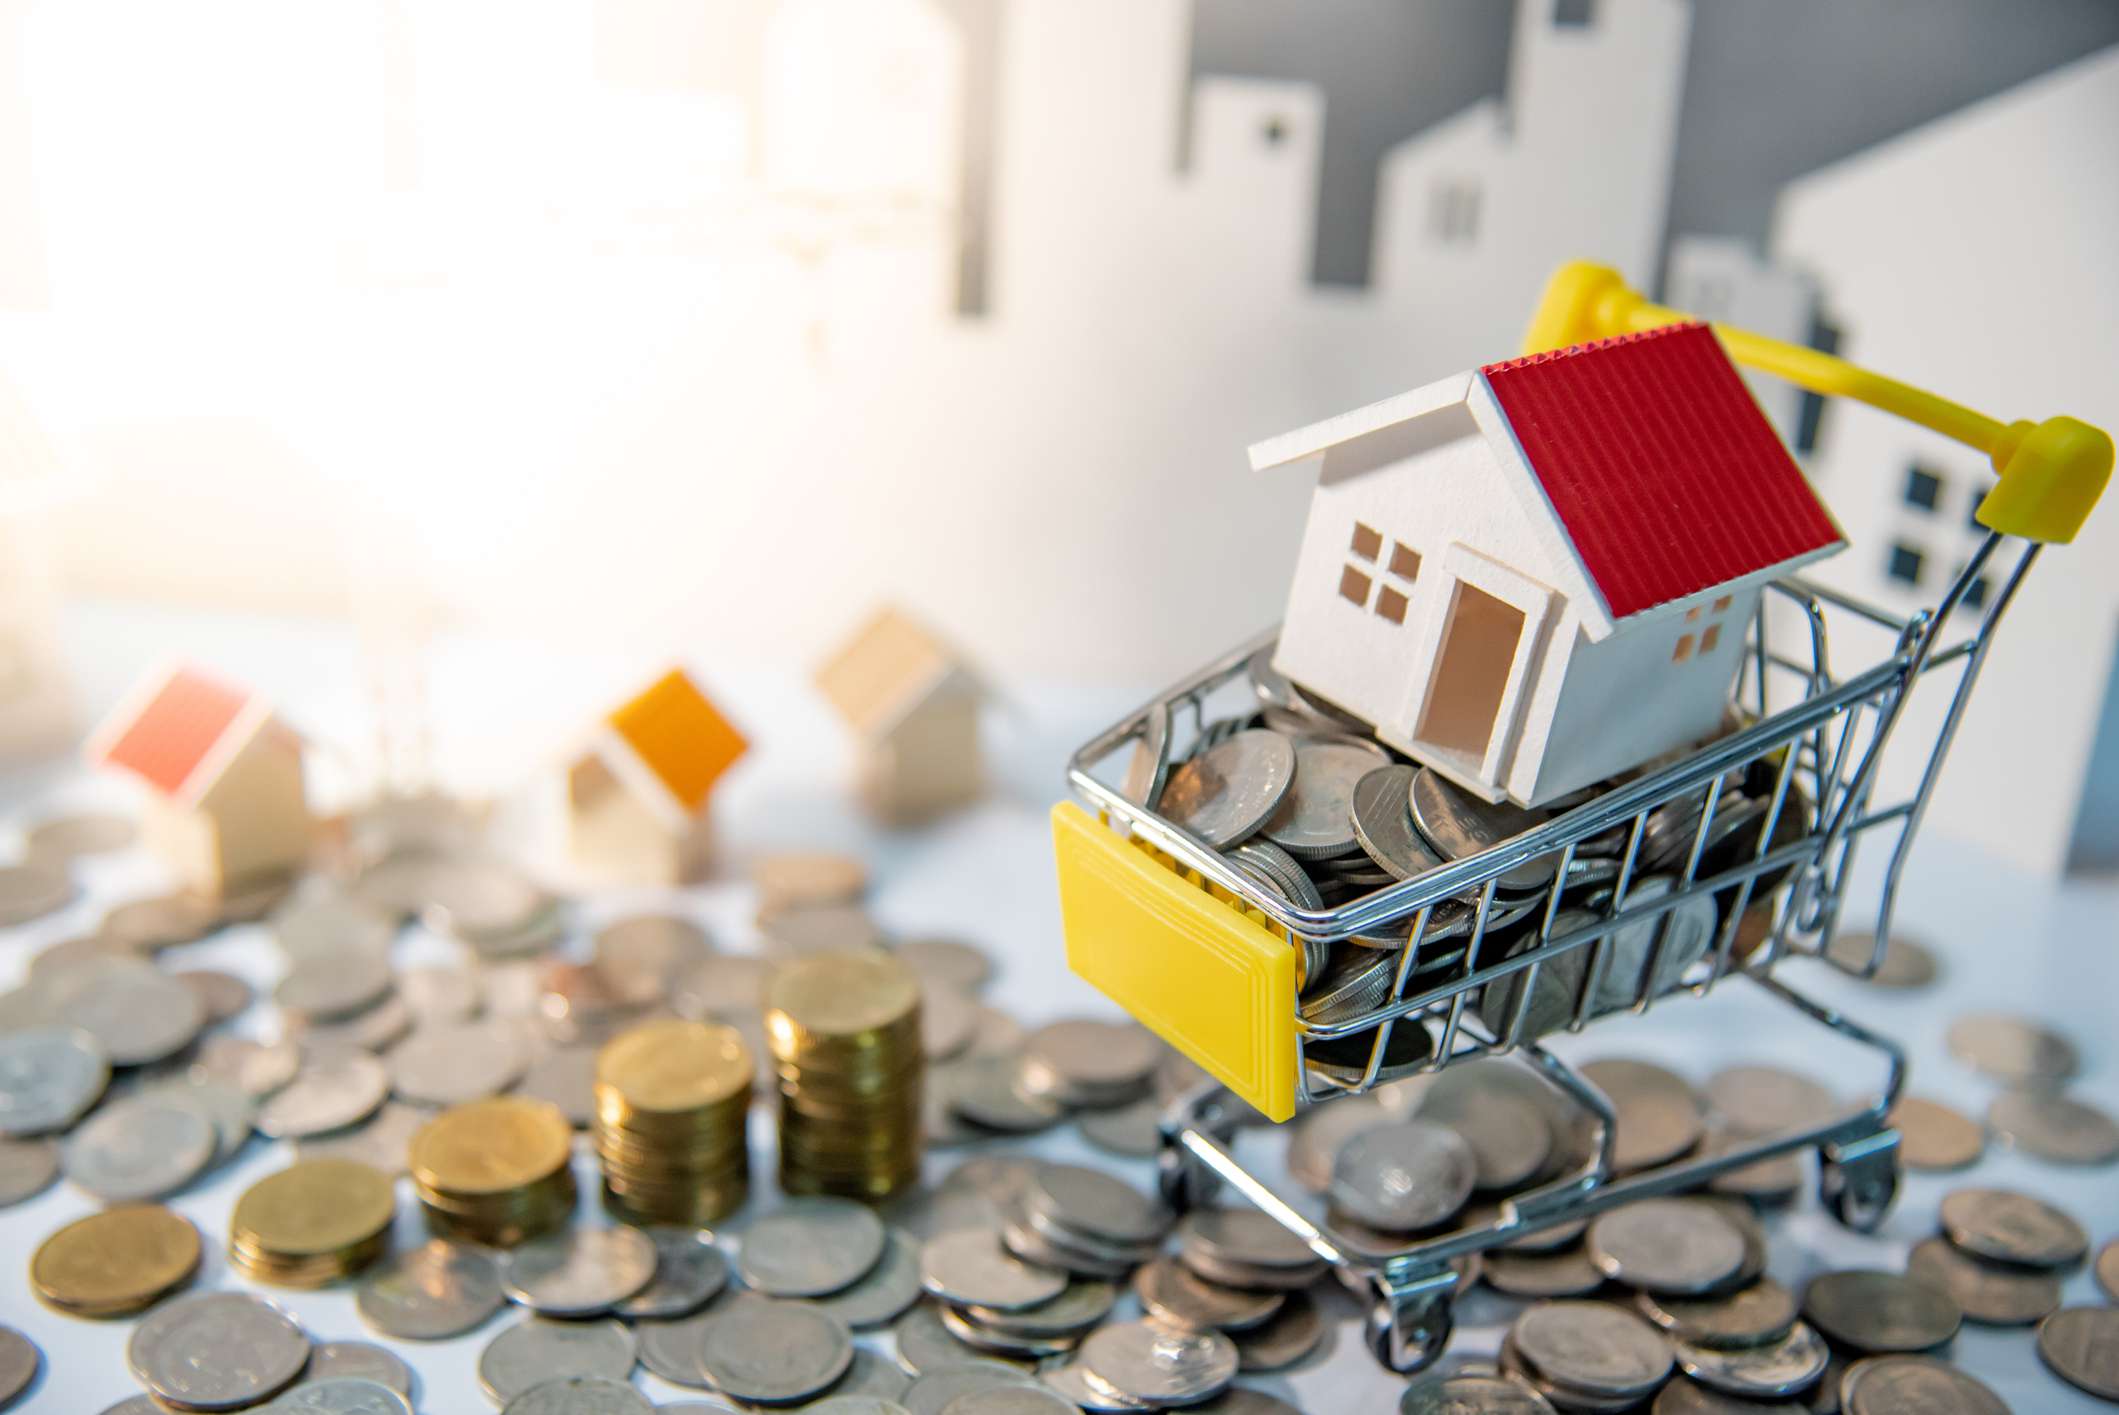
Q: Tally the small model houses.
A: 4